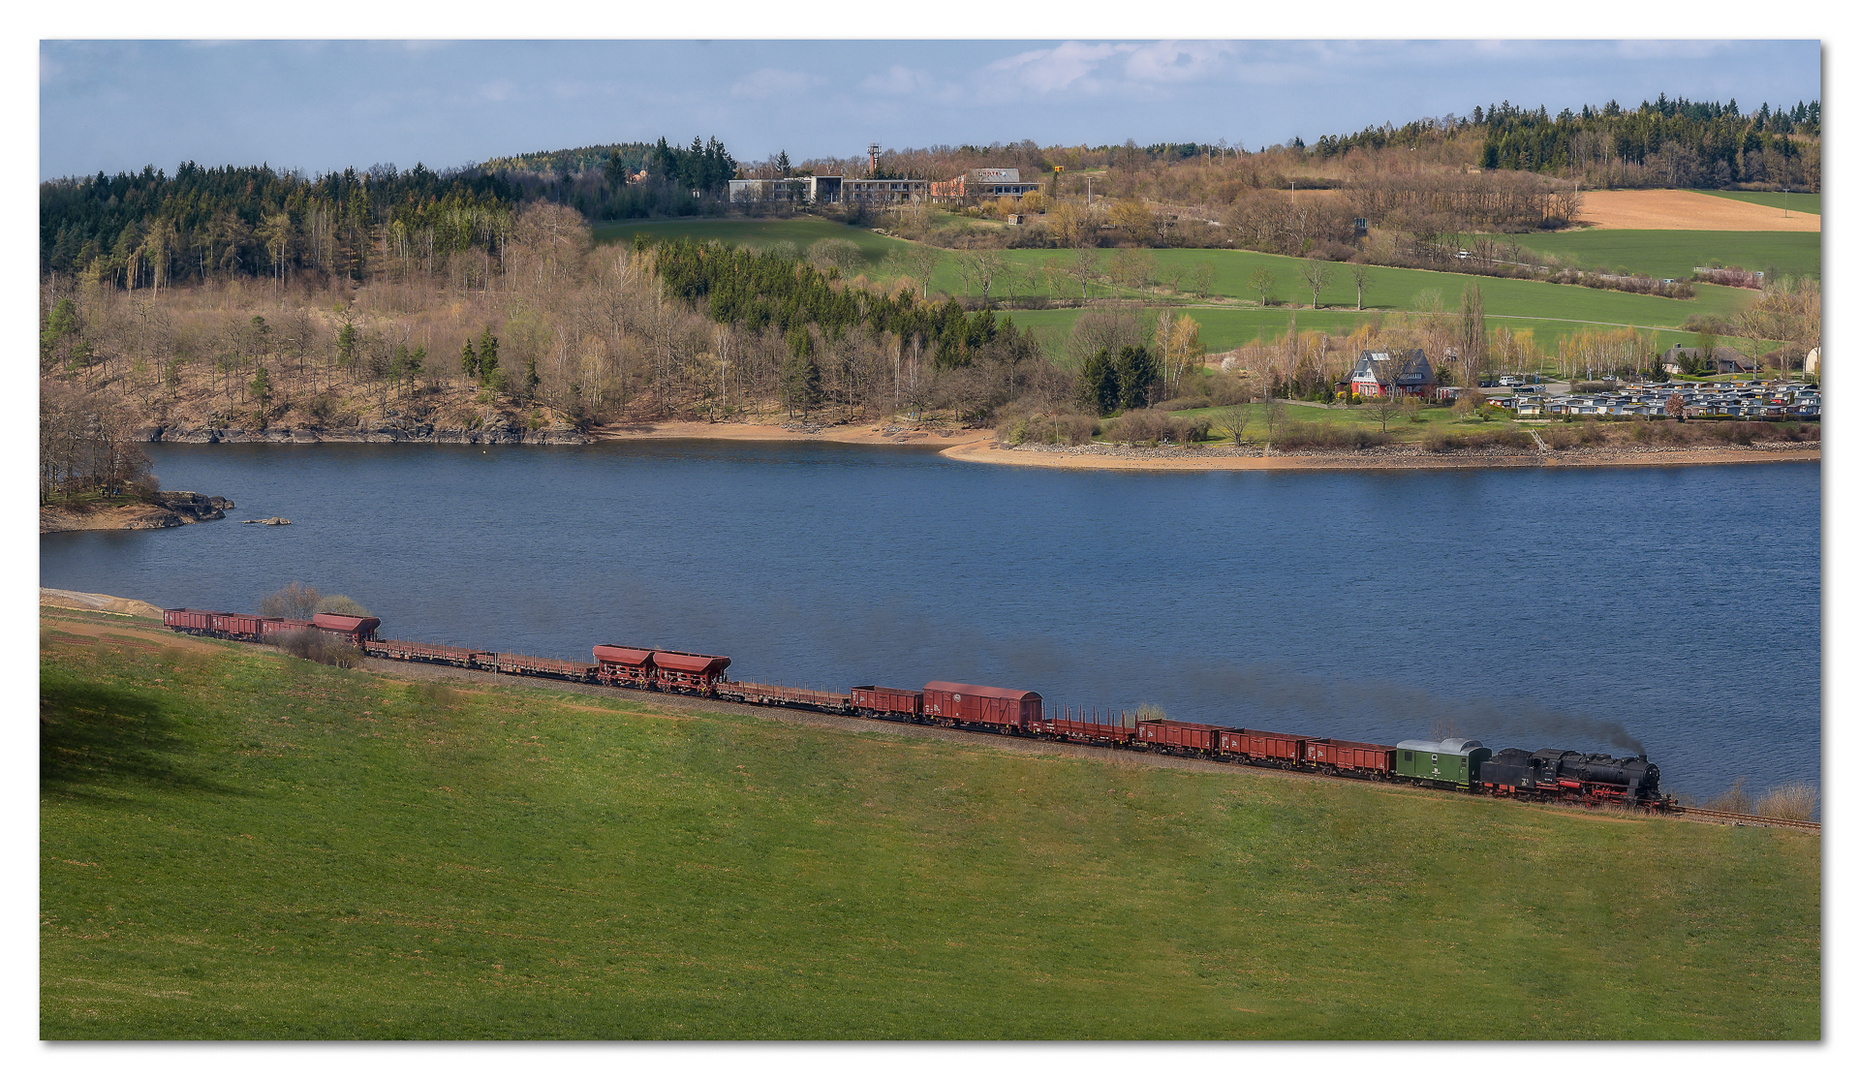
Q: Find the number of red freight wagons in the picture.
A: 15